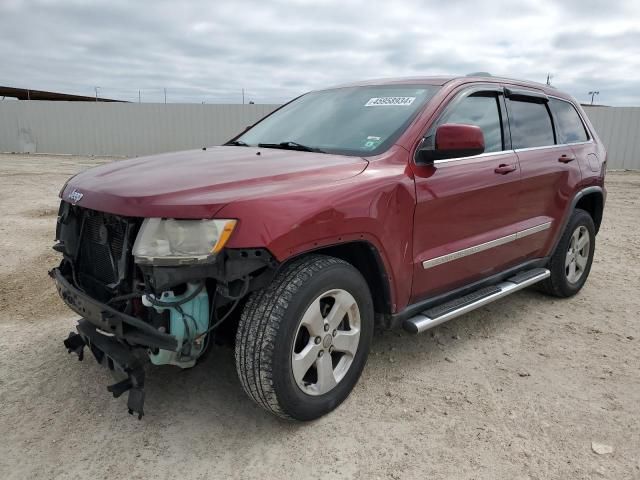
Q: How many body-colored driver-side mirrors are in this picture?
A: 1